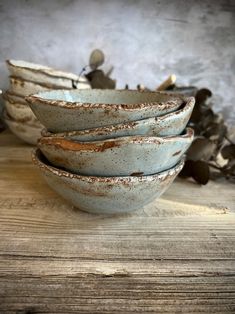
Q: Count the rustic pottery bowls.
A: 8